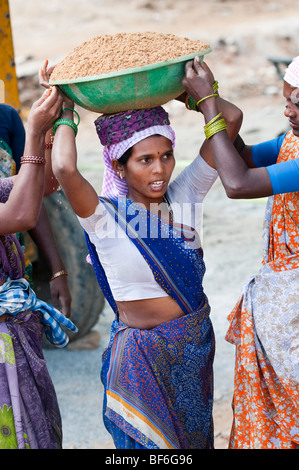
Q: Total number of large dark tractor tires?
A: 1